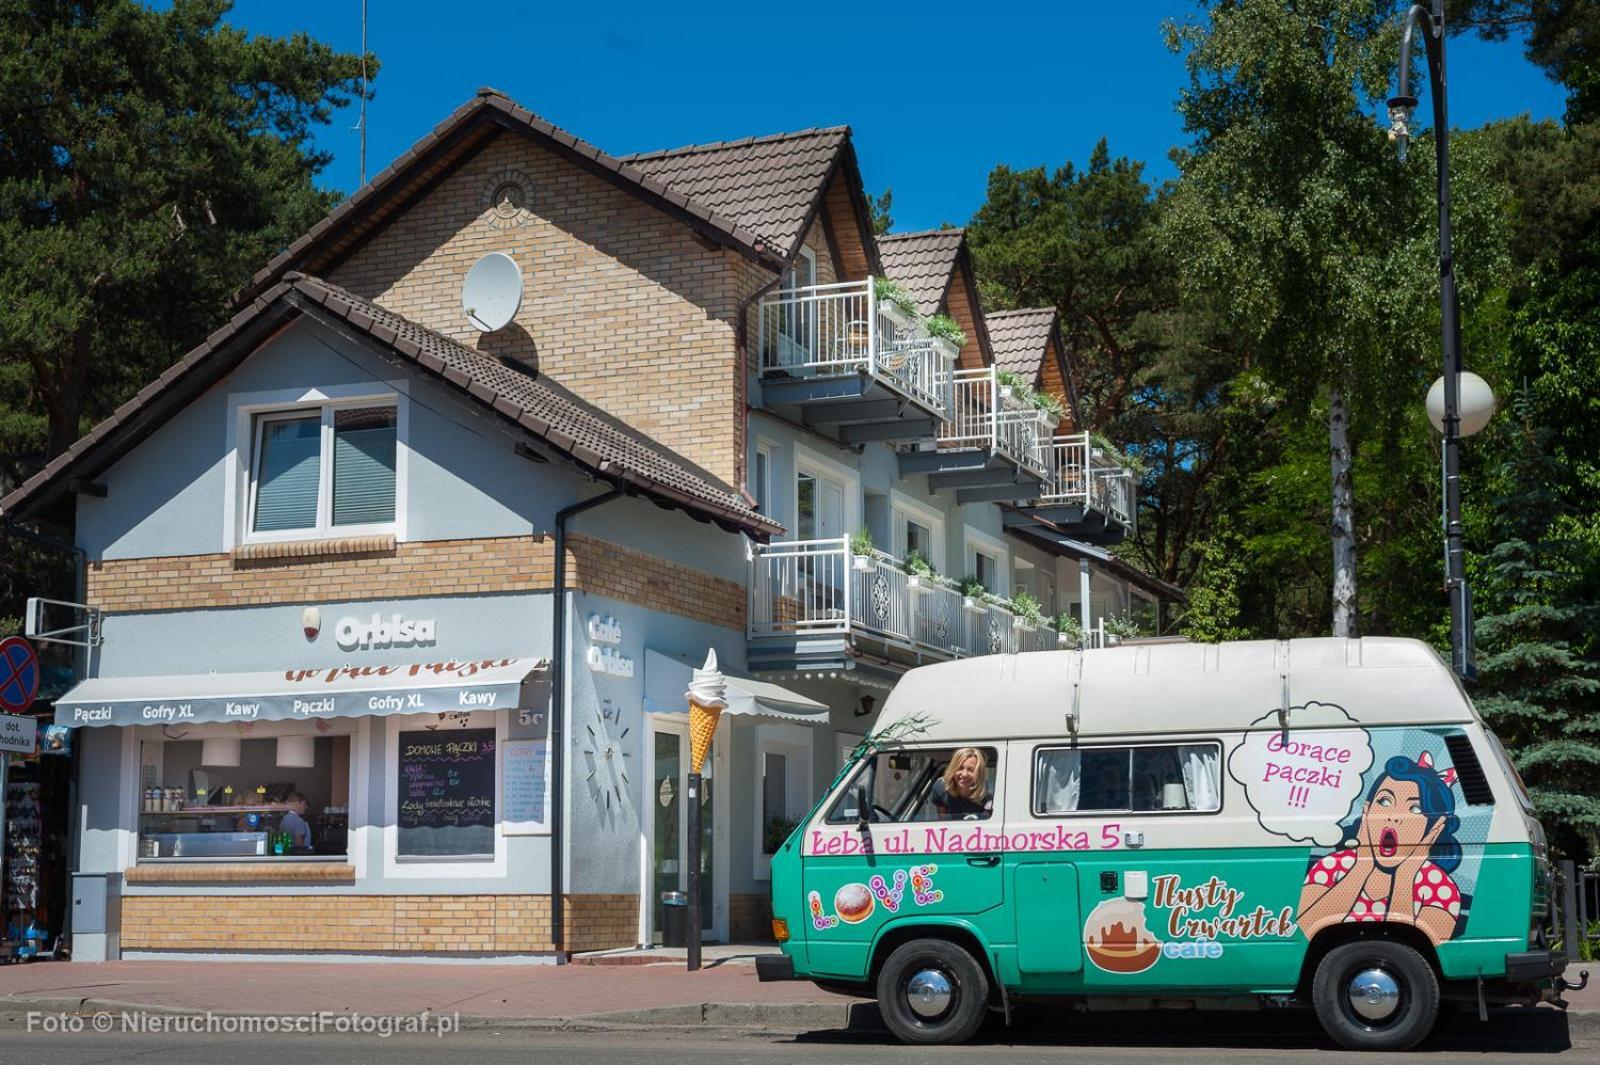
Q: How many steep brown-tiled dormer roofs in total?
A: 3